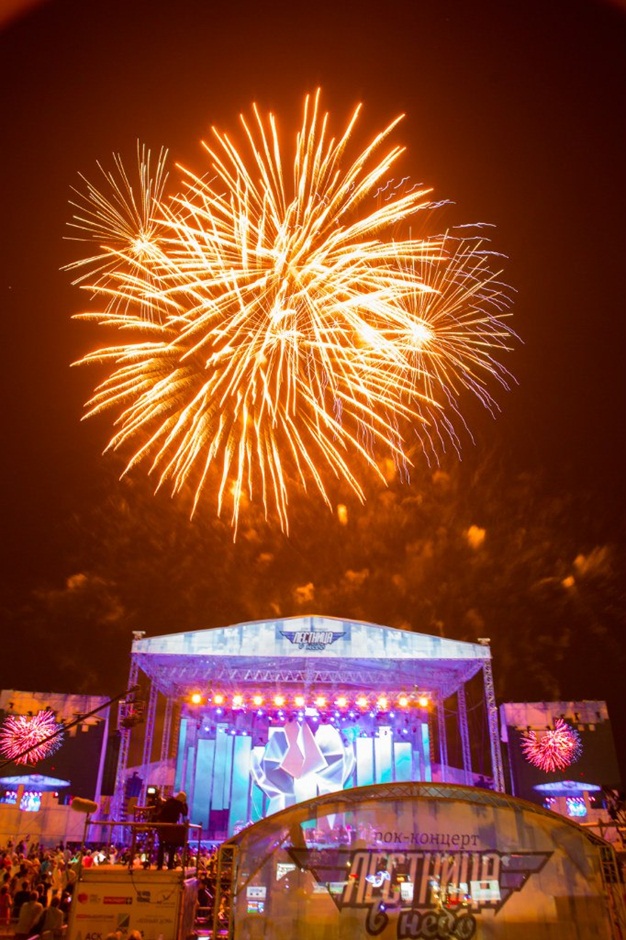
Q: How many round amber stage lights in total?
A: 12